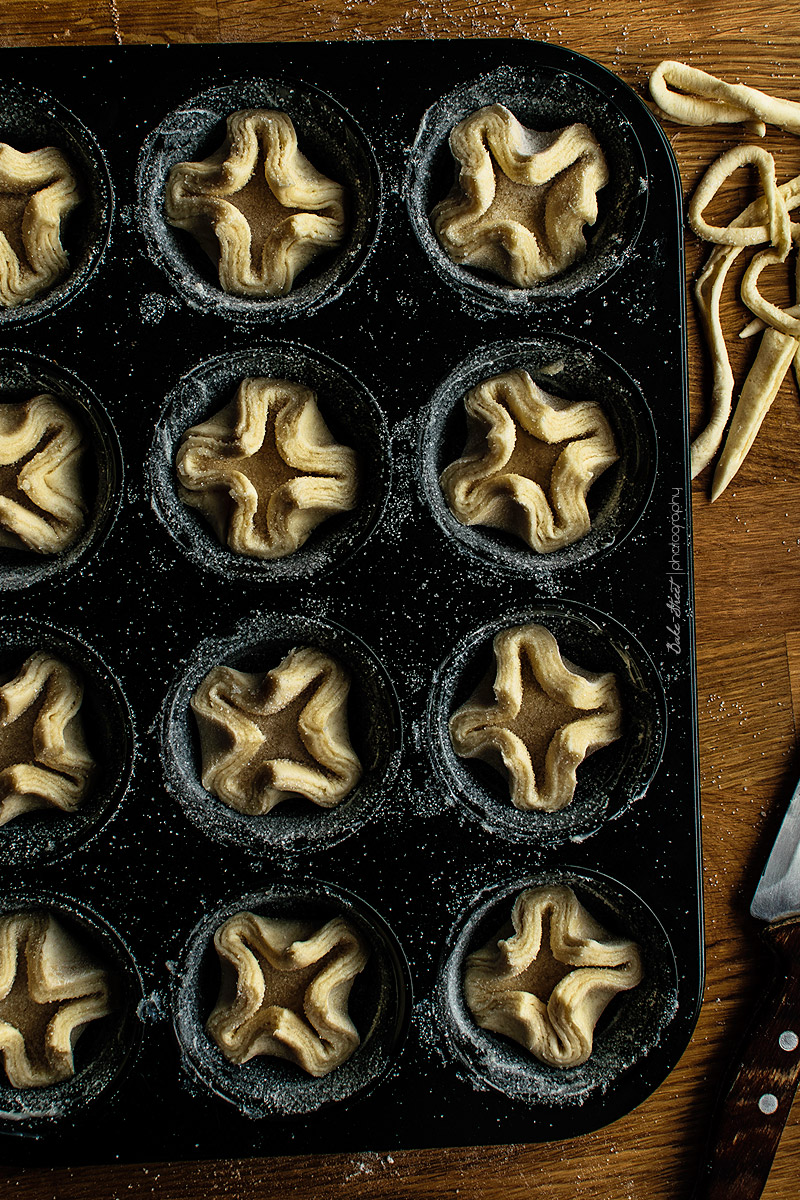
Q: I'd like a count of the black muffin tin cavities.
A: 12